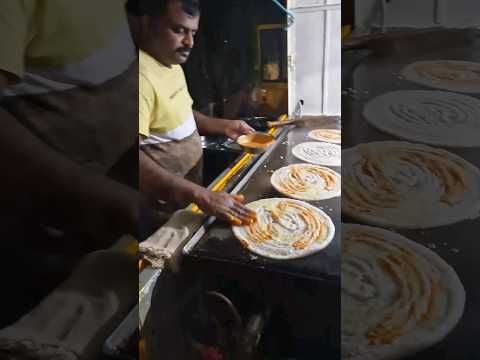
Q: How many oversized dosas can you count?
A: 4